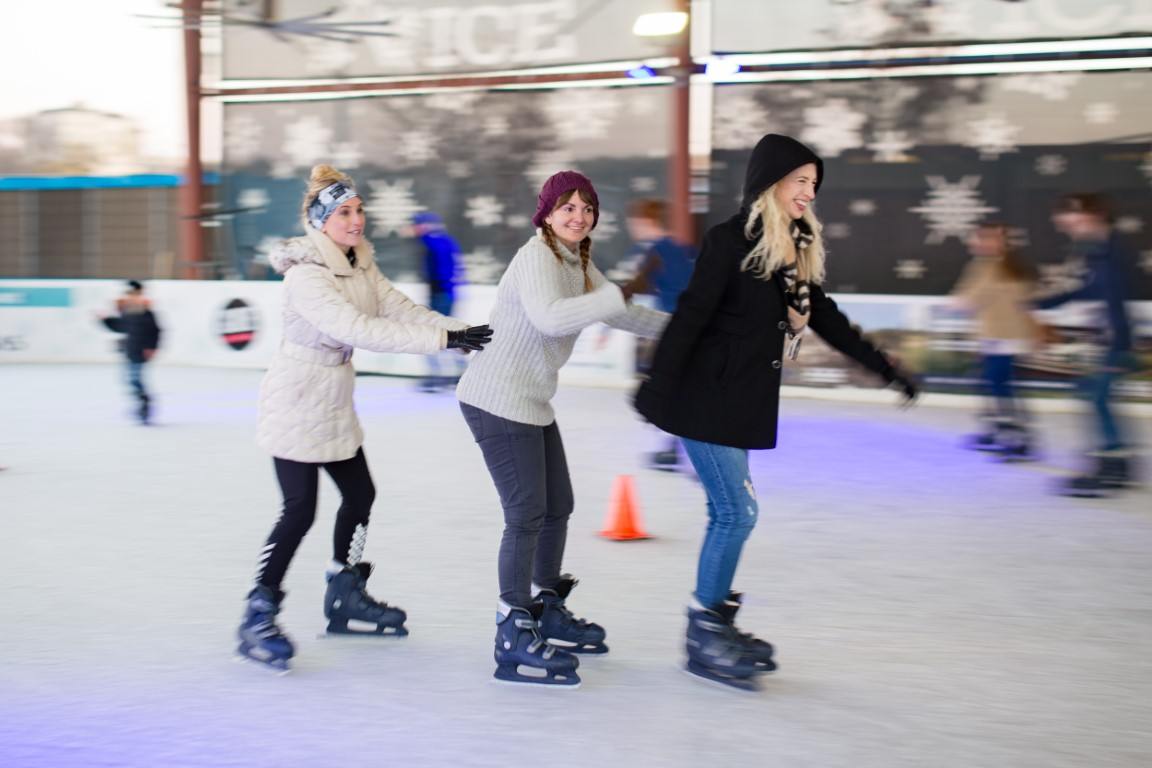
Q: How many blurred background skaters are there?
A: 5